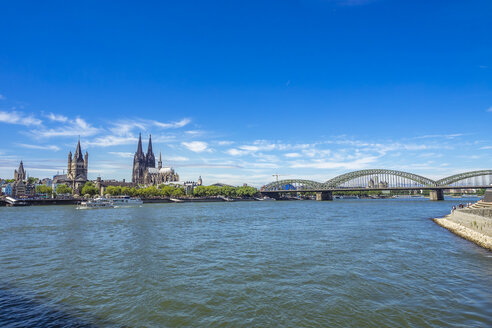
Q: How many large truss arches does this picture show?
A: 3